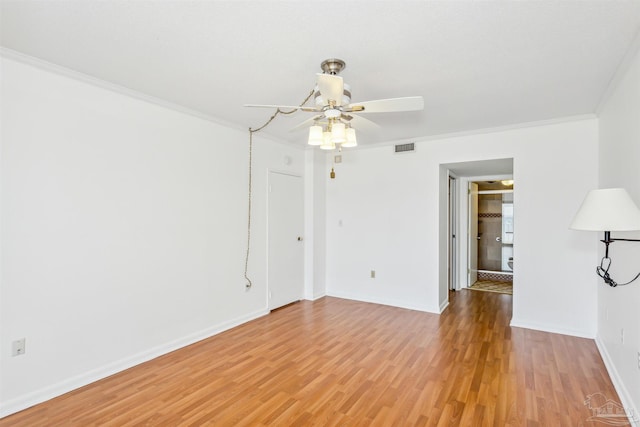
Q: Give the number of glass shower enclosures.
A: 1